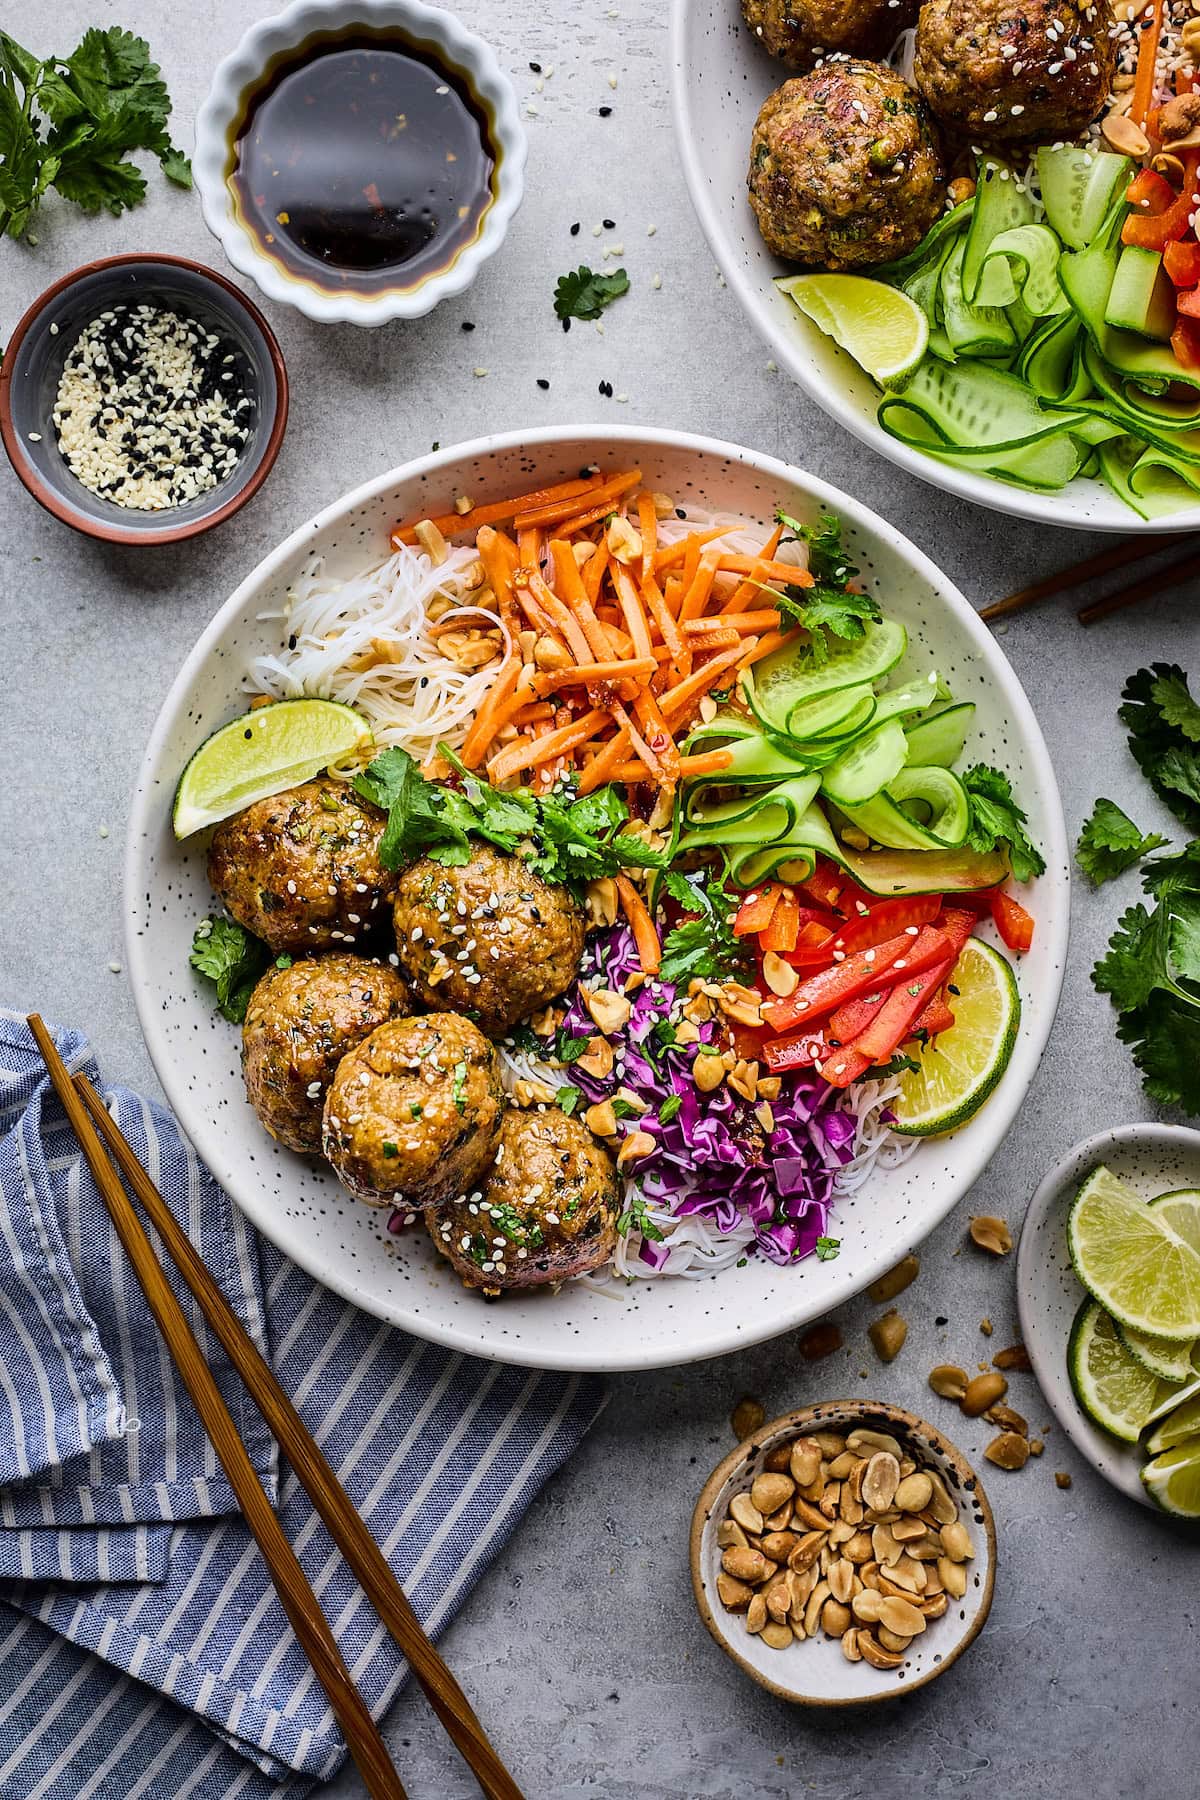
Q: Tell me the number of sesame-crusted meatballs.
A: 8